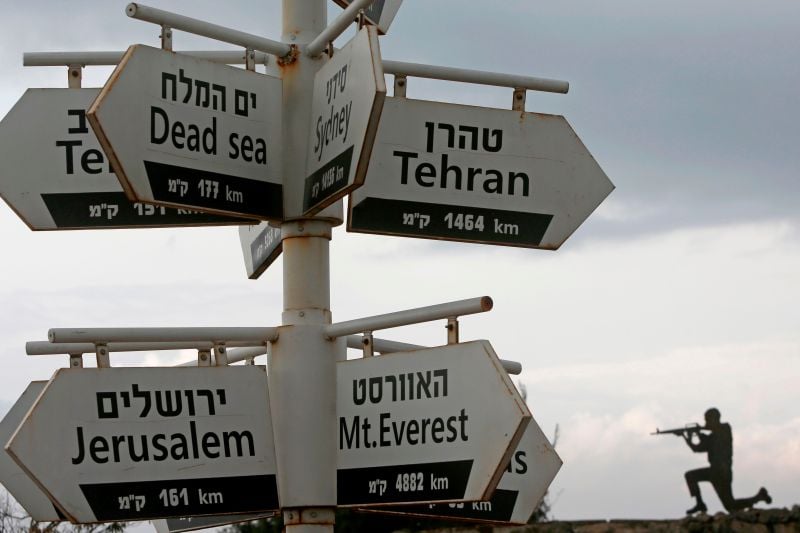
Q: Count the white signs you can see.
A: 11